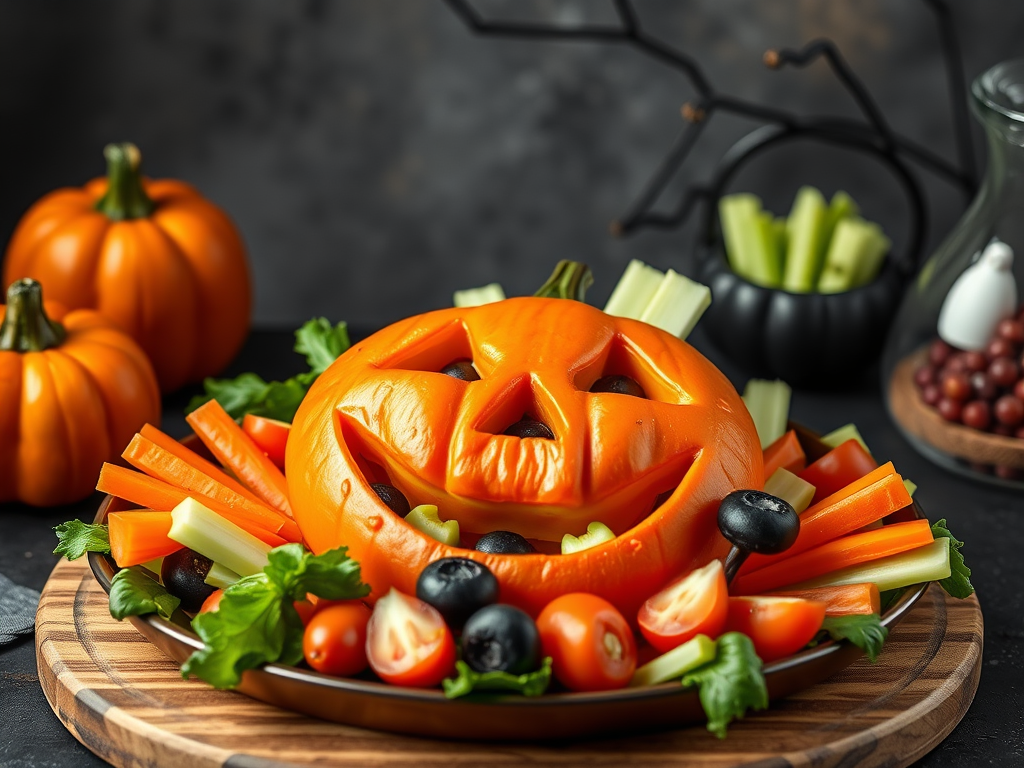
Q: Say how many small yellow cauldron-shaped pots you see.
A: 0